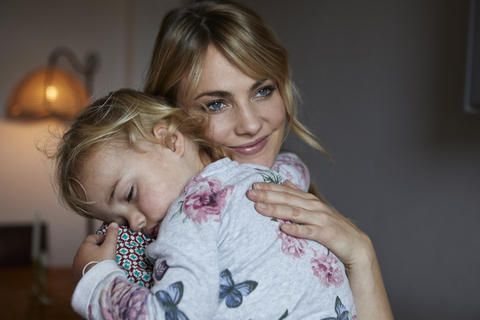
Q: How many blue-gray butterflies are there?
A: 3